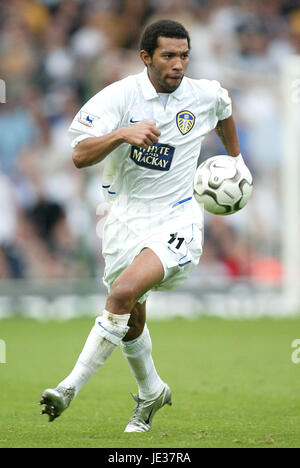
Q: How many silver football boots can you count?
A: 2